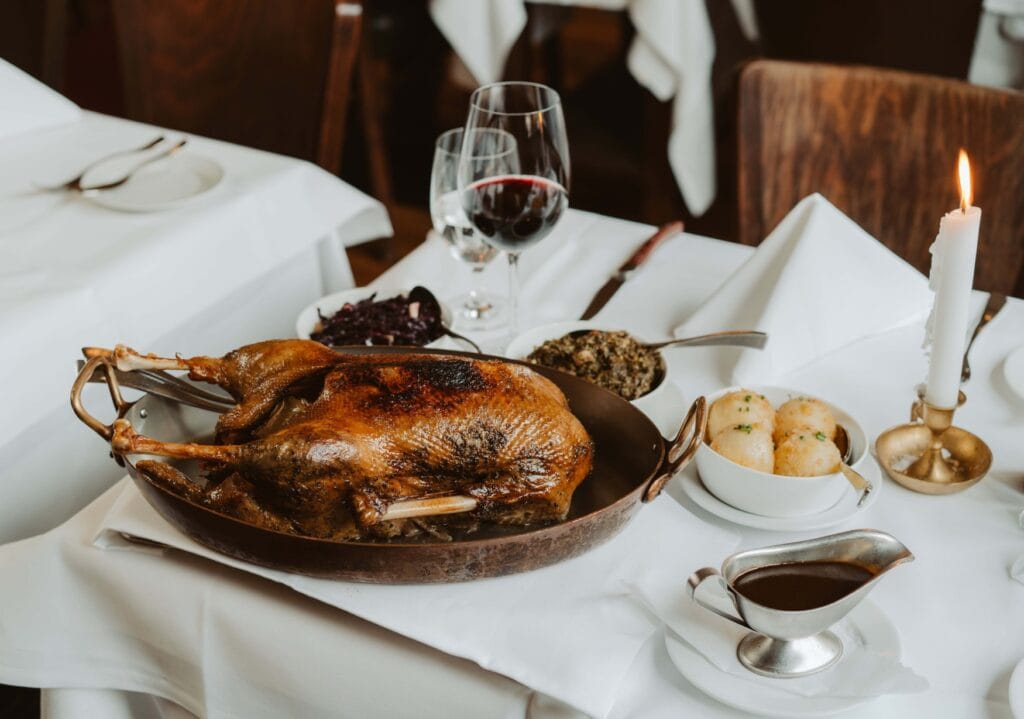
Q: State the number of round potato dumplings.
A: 4